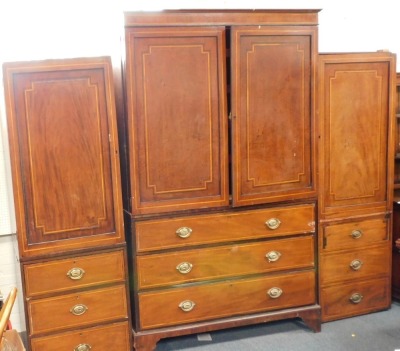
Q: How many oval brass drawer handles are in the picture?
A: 12